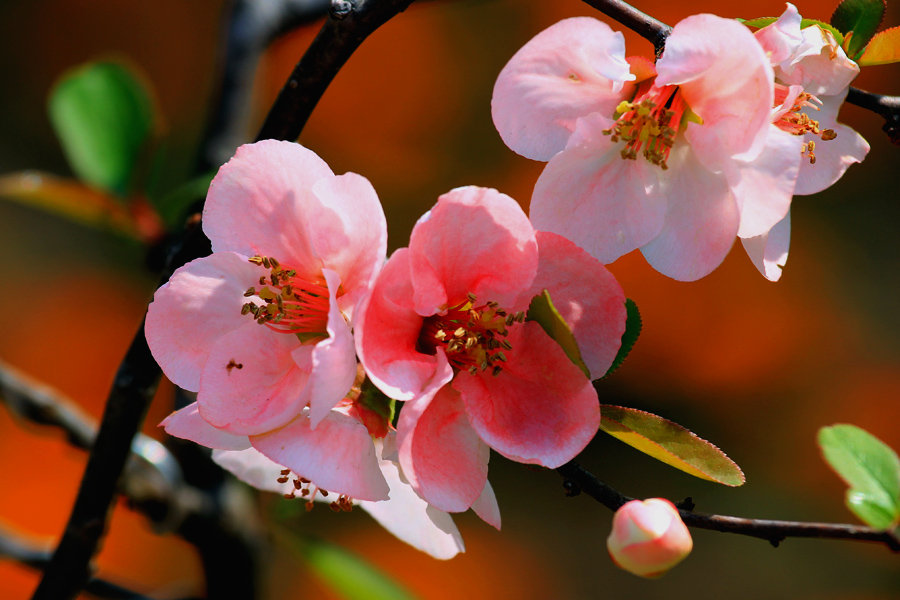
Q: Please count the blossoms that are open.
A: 5